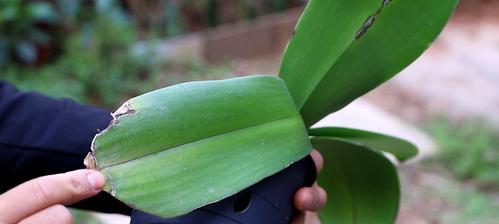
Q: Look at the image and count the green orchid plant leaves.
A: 4